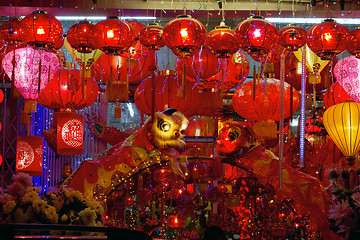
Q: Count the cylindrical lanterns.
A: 2